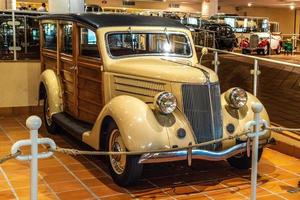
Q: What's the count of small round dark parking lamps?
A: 2